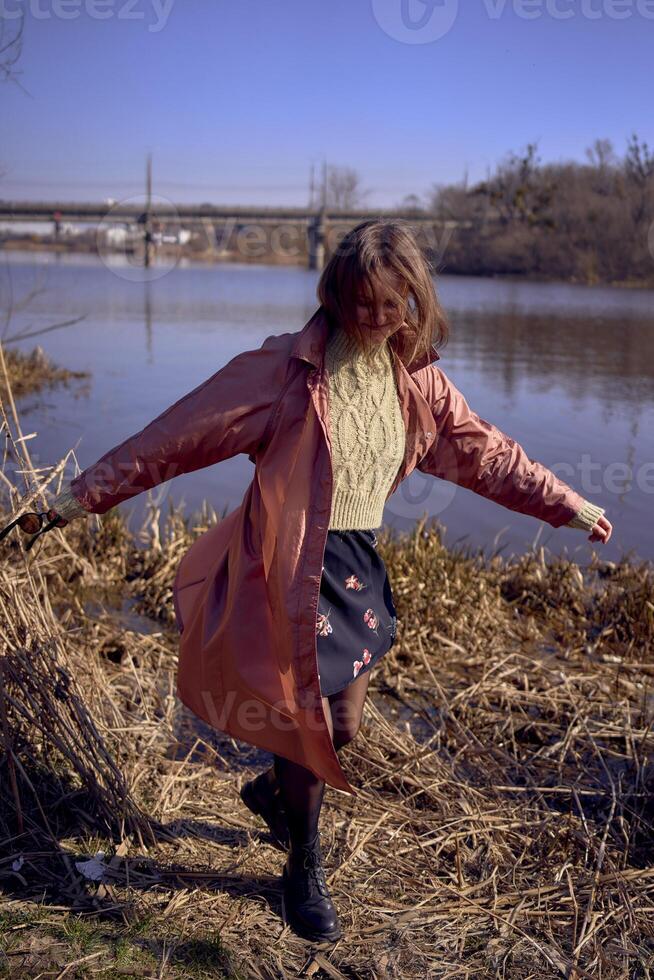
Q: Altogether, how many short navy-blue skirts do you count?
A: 1